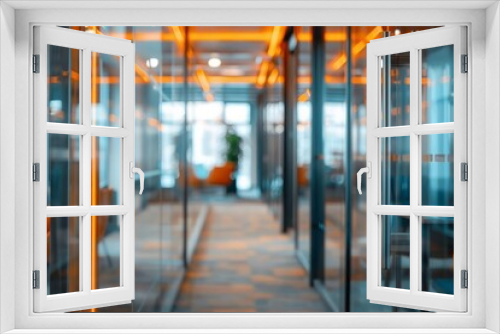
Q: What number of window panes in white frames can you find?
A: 12